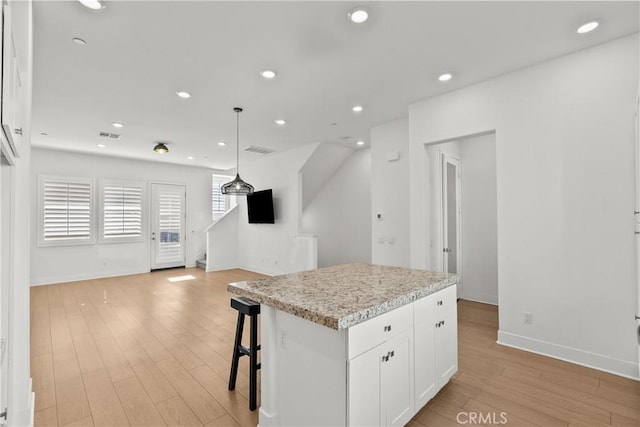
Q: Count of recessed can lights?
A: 13